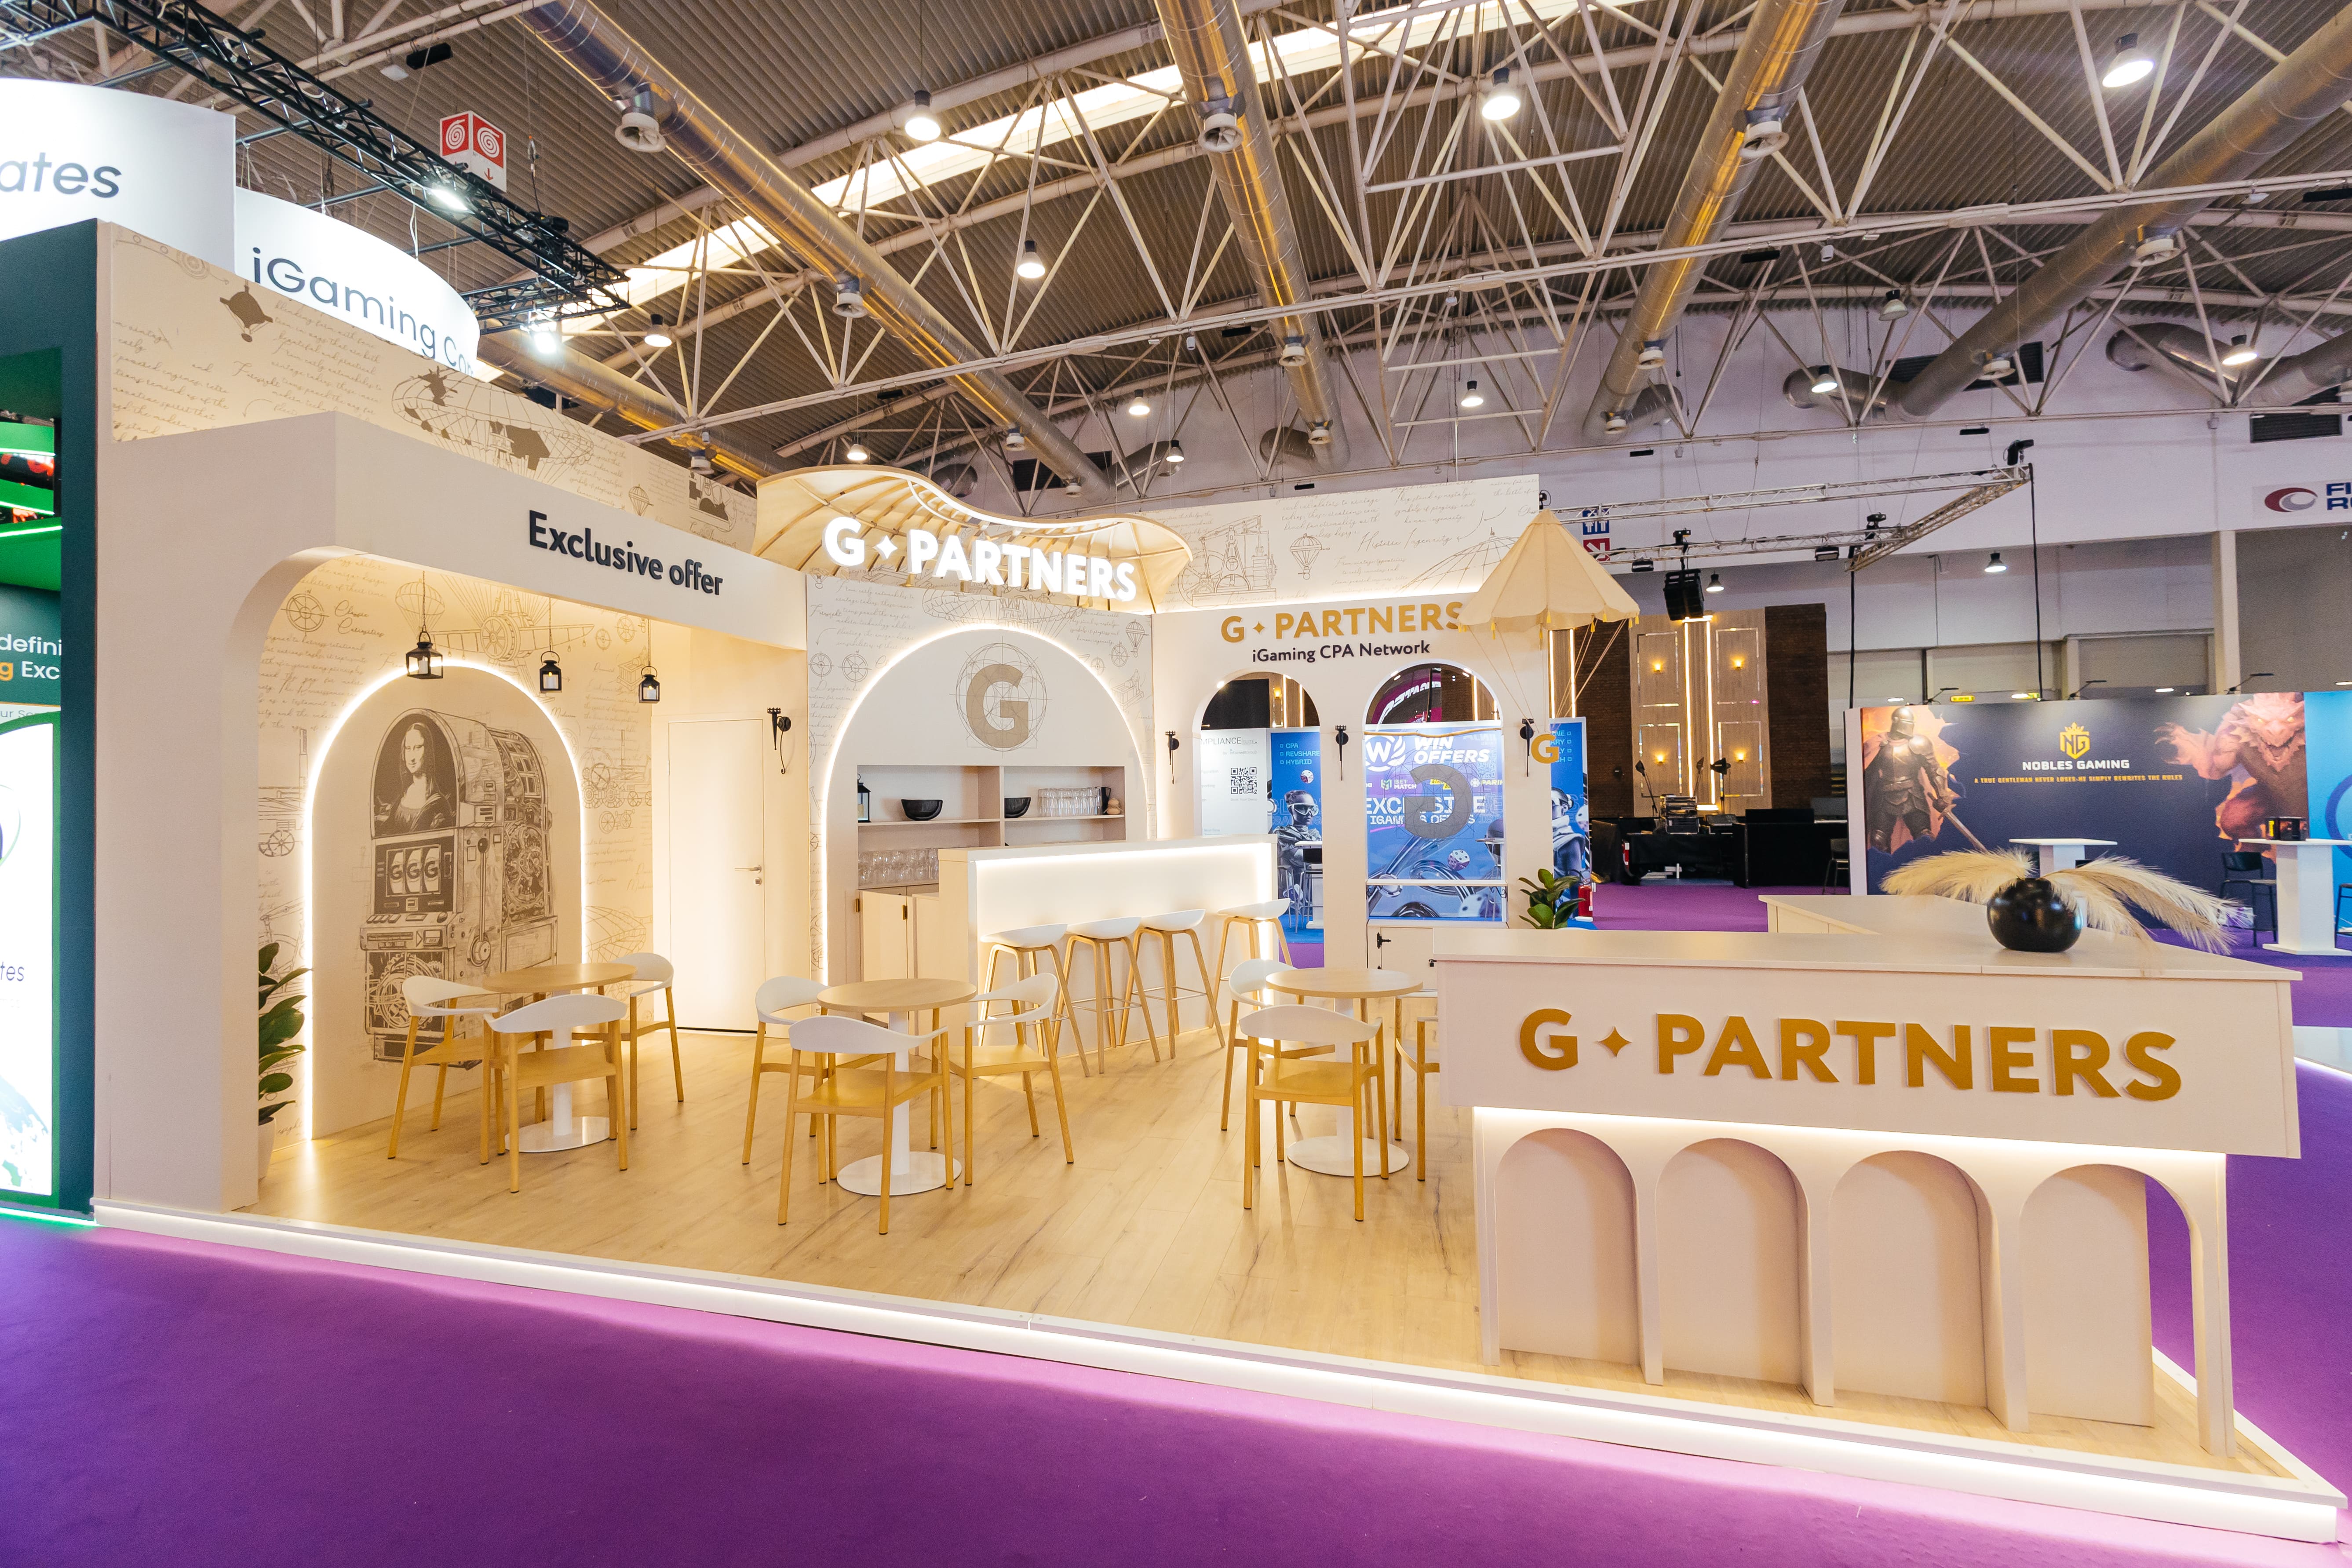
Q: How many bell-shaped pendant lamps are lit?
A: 13